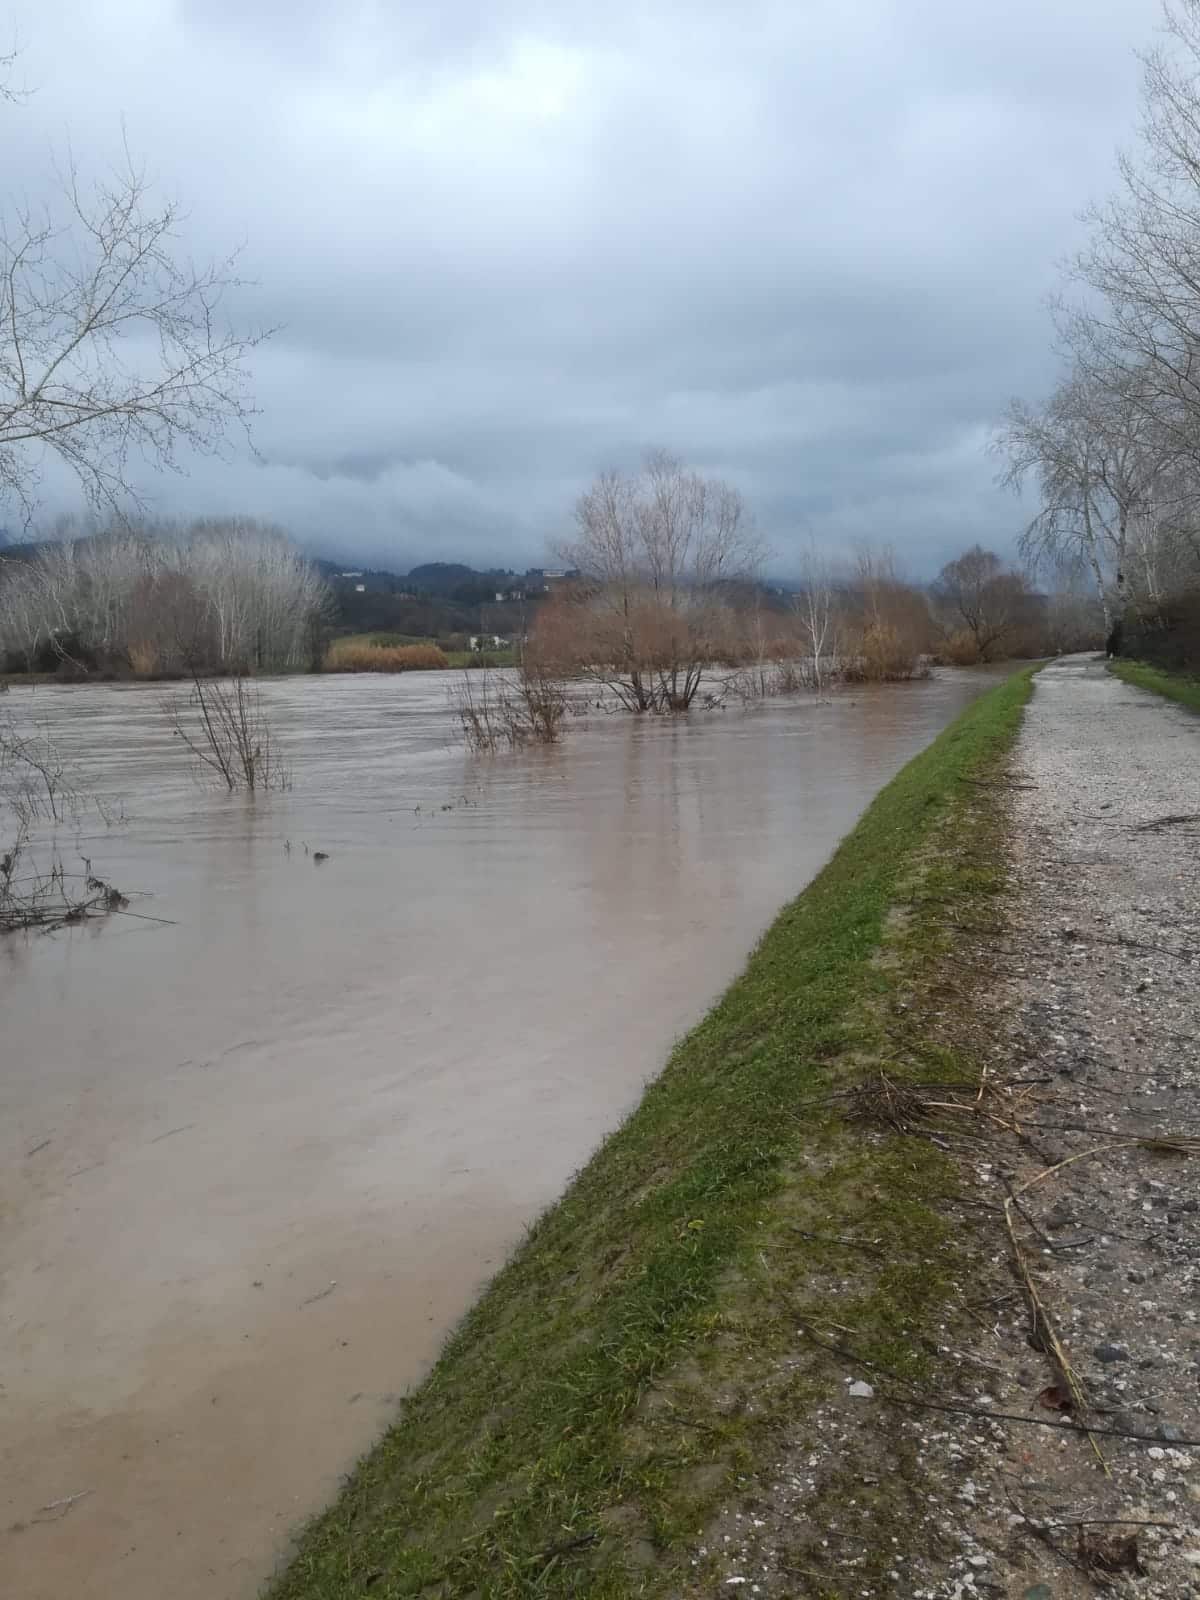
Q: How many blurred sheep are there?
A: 0